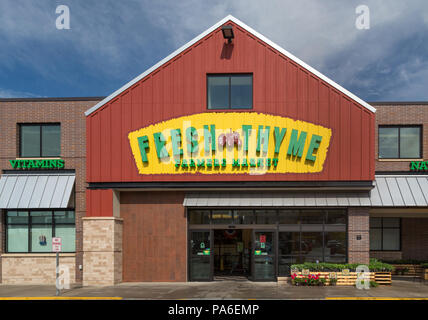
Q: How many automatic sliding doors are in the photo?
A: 2